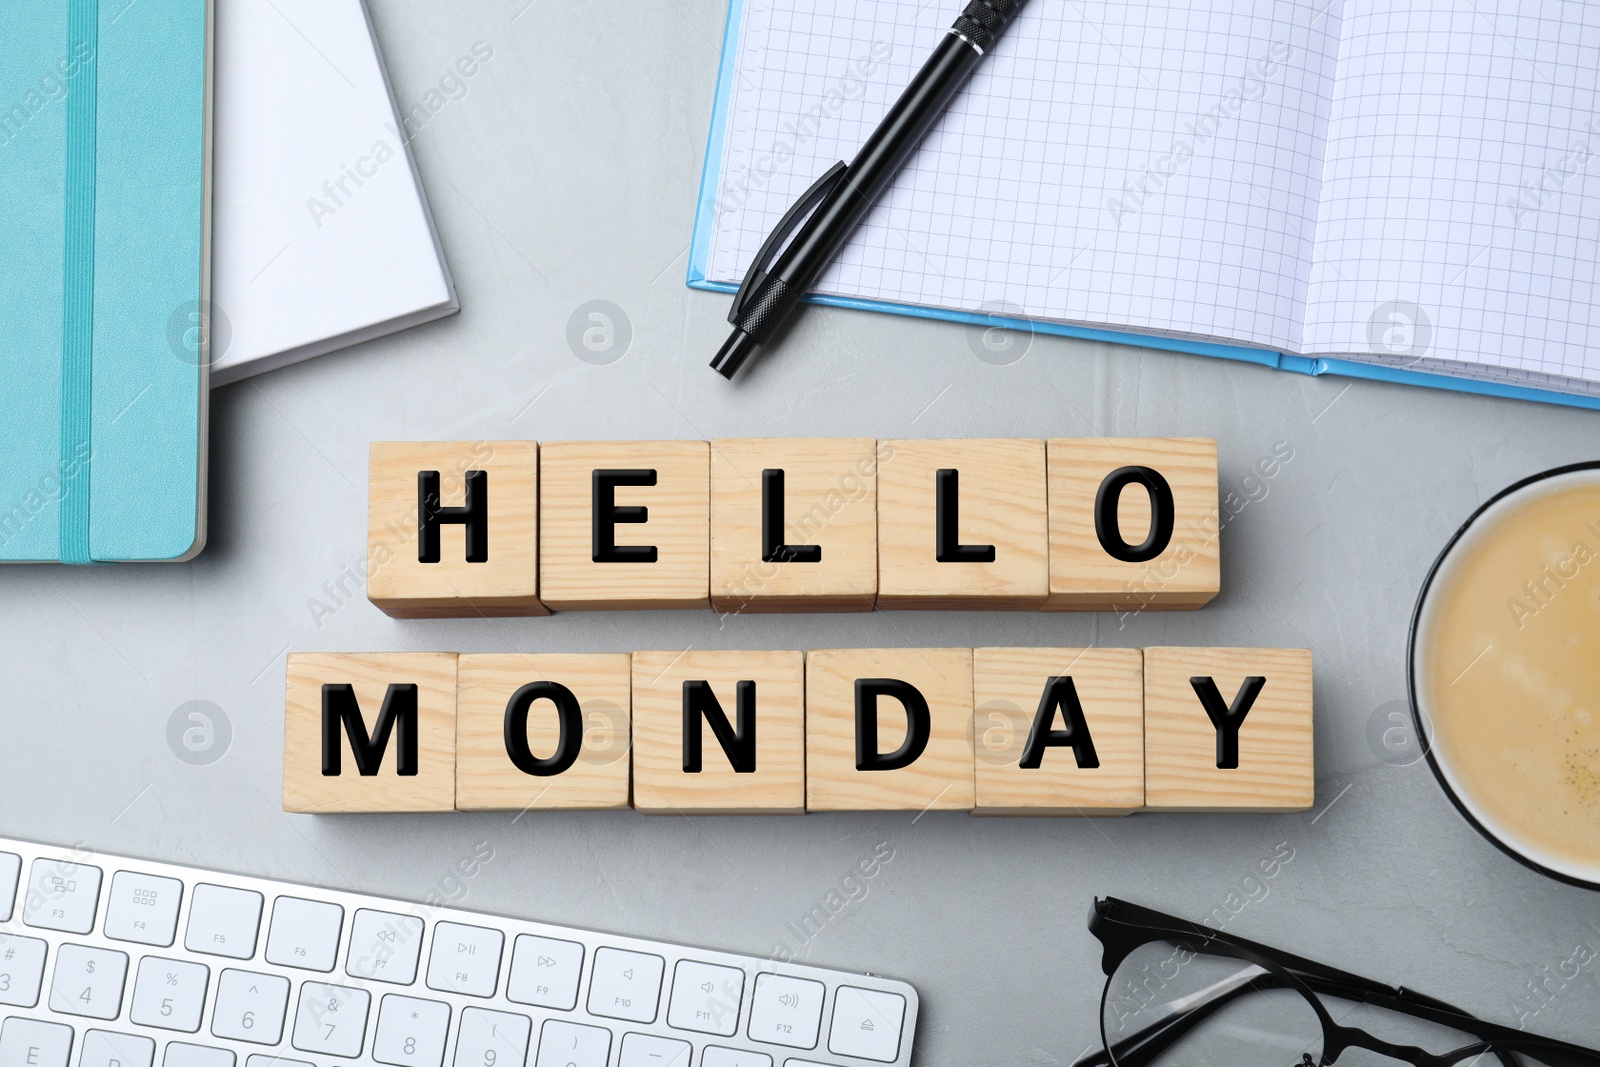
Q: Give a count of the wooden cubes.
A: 11